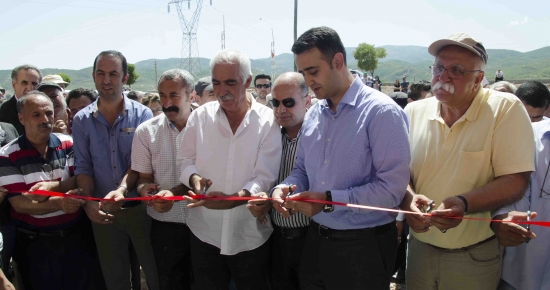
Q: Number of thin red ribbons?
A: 1